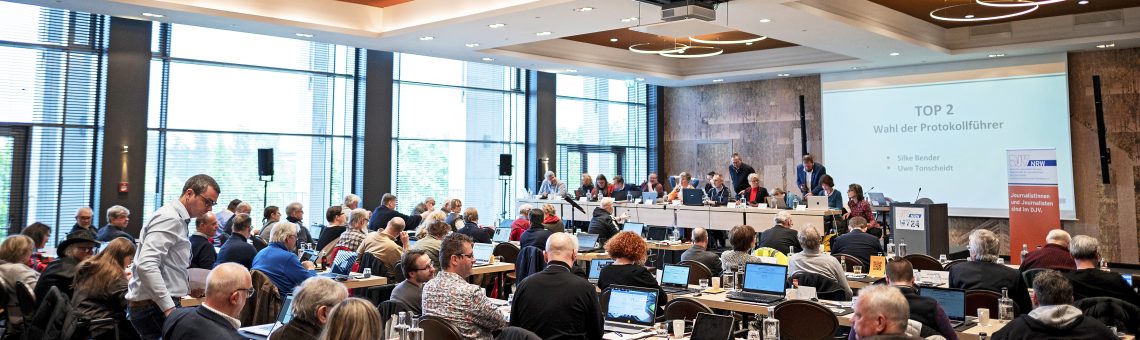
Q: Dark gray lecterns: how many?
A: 1